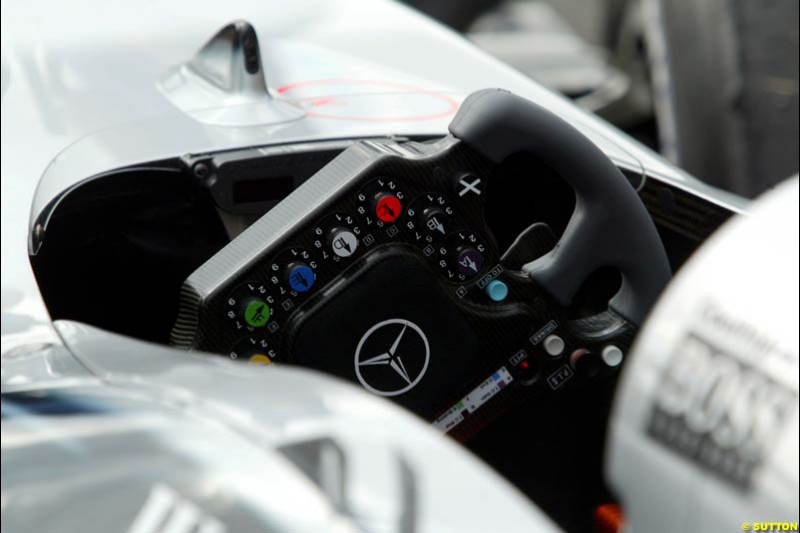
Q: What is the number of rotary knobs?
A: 7